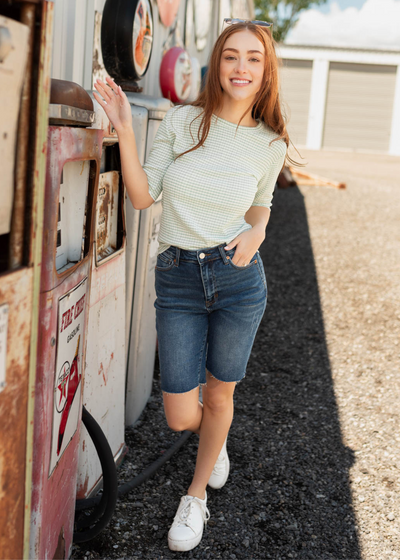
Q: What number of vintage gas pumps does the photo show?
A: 4